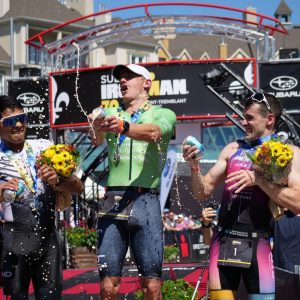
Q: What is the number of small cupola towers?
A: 1